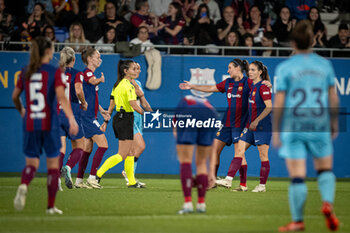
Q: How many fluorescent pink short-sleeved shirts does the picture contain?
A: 0